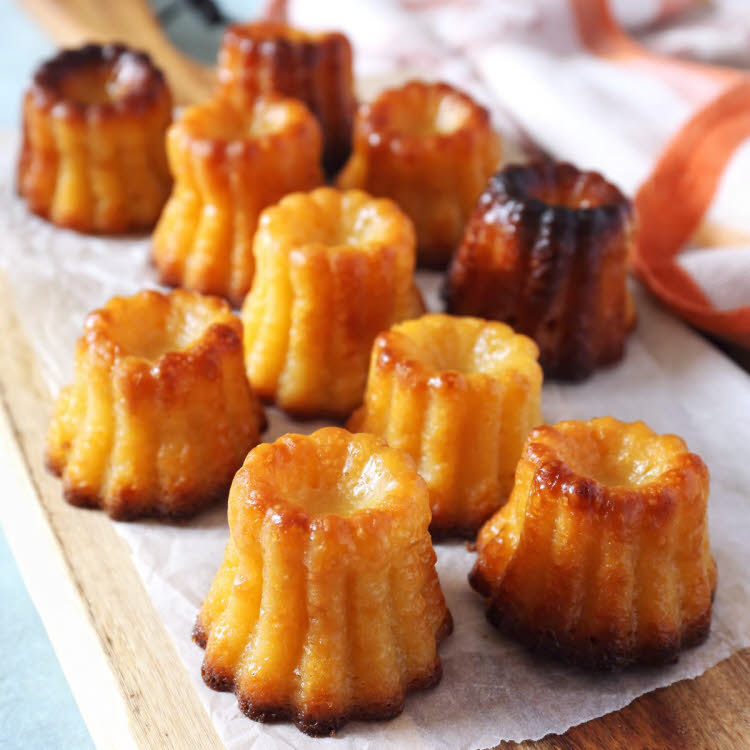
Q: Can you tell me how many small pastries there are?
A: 10